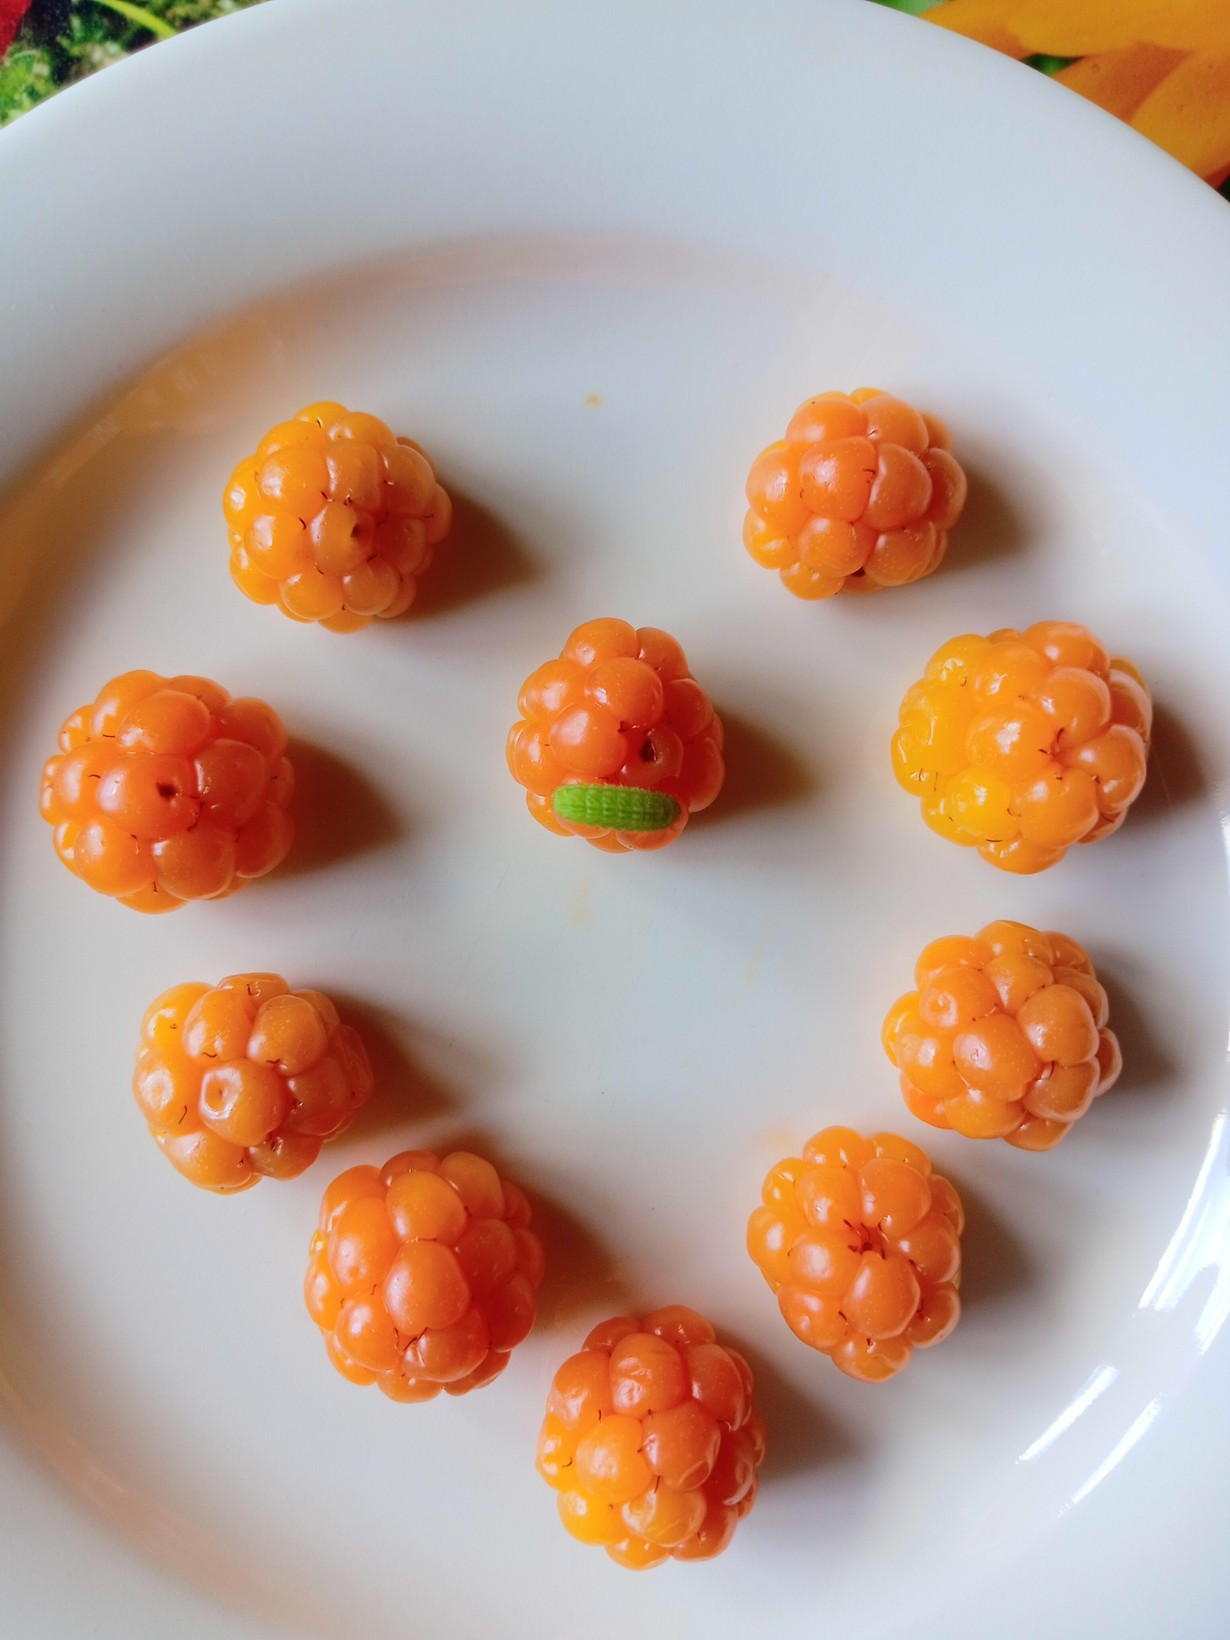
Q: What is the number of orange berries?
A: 10